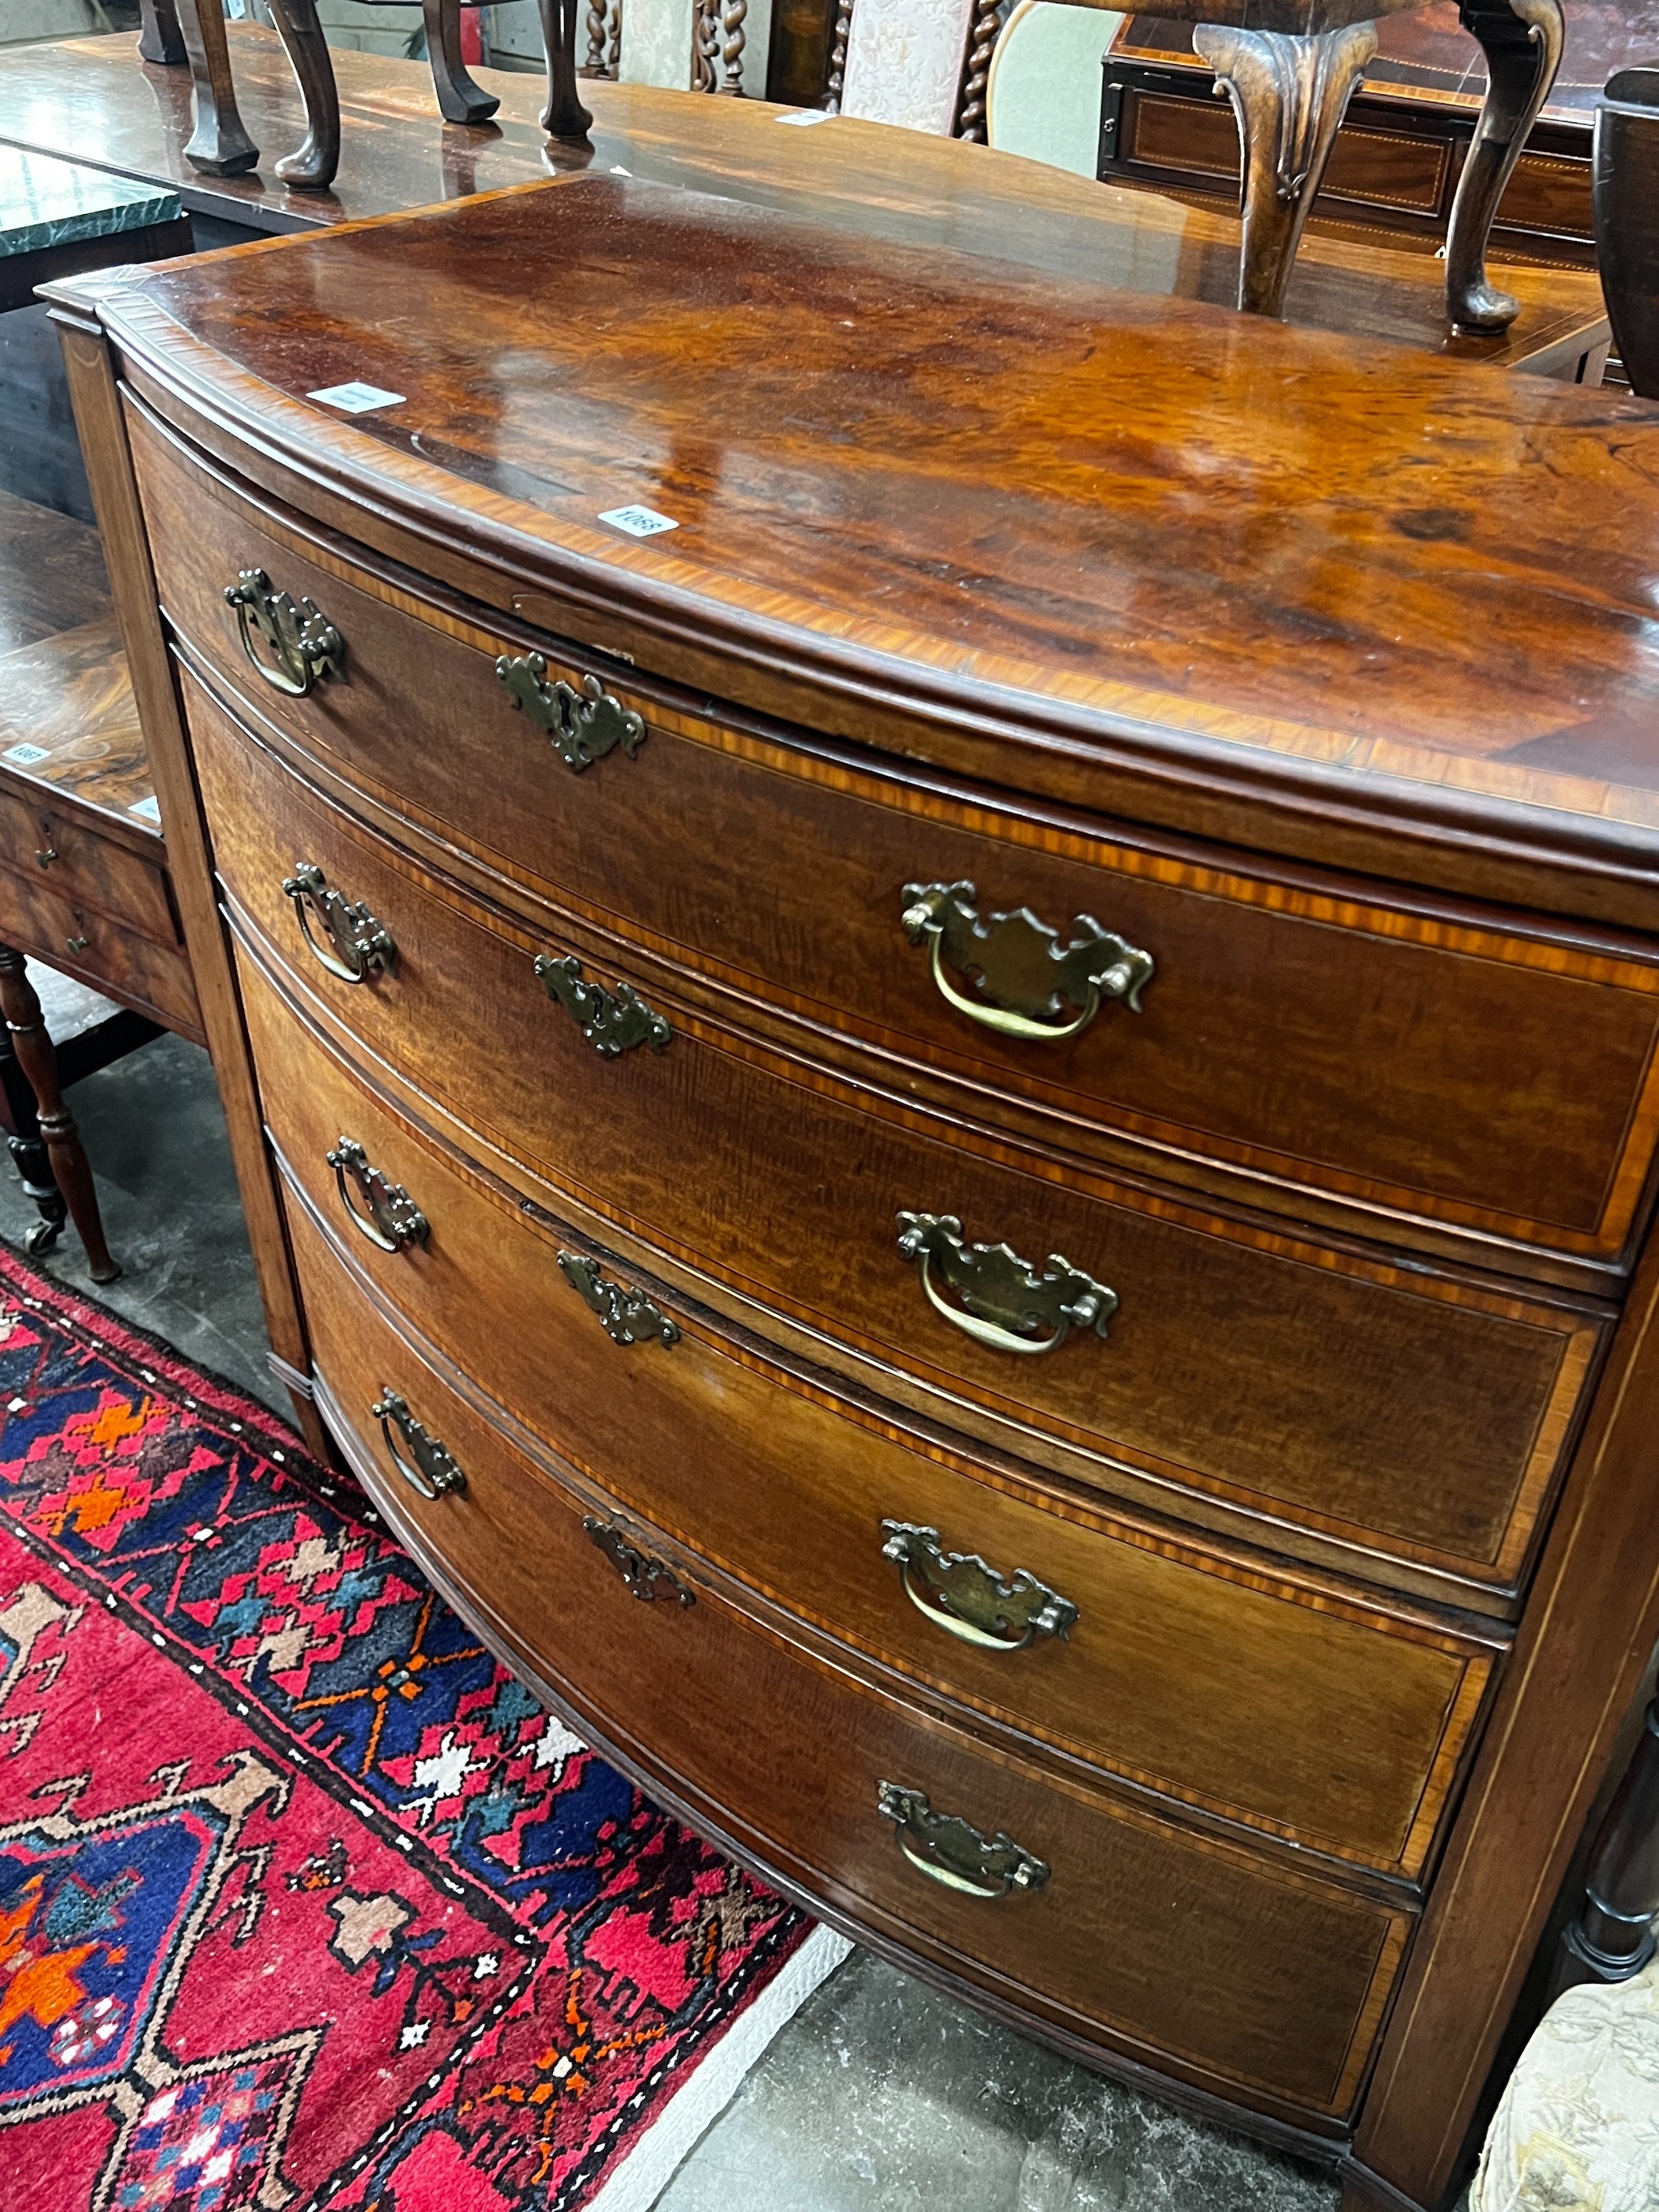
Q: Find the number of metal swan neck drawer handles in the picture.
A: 8